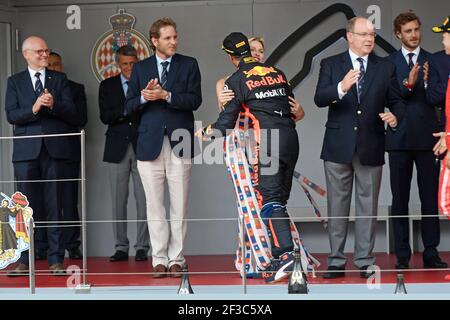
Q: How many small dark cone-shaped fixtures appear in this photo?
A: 3